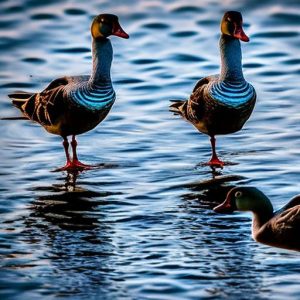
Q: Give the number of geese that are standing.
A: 2